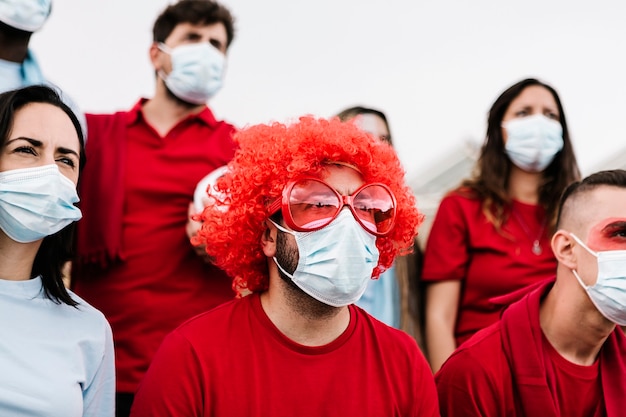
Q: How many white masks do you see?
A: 6